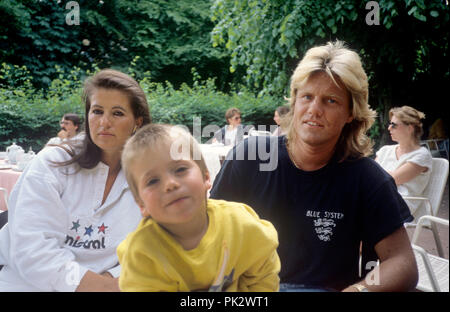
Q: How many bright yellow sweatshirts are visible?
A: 1